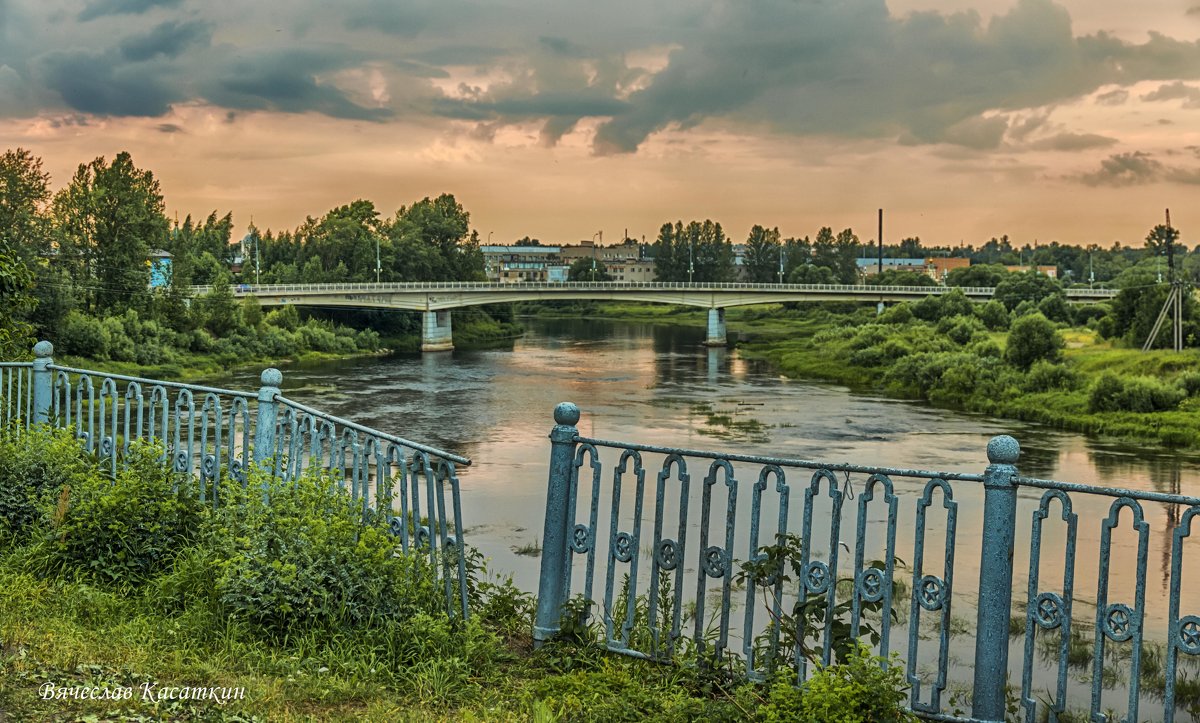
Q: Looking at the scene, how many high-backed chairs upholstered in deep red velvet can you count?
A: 0